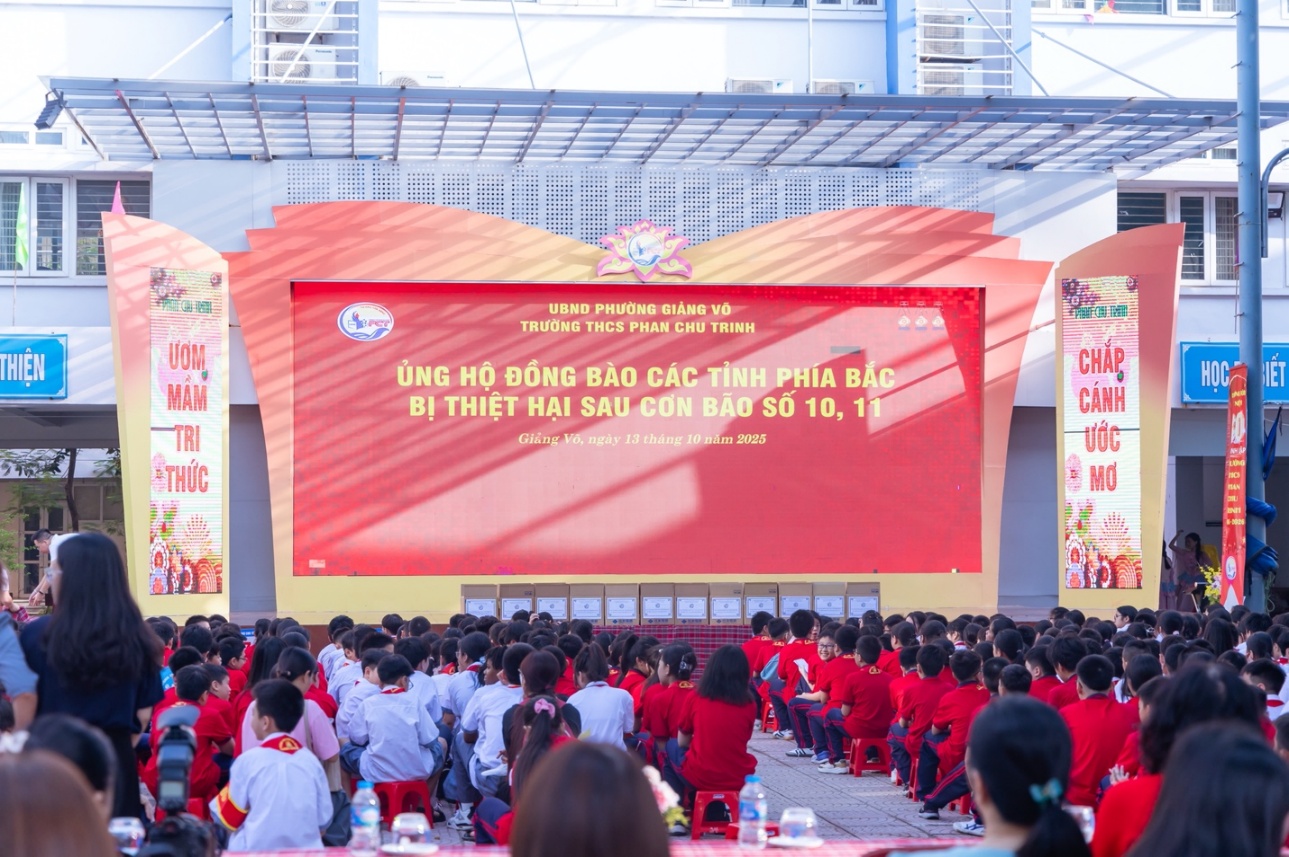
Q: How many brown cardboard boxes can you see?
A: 12